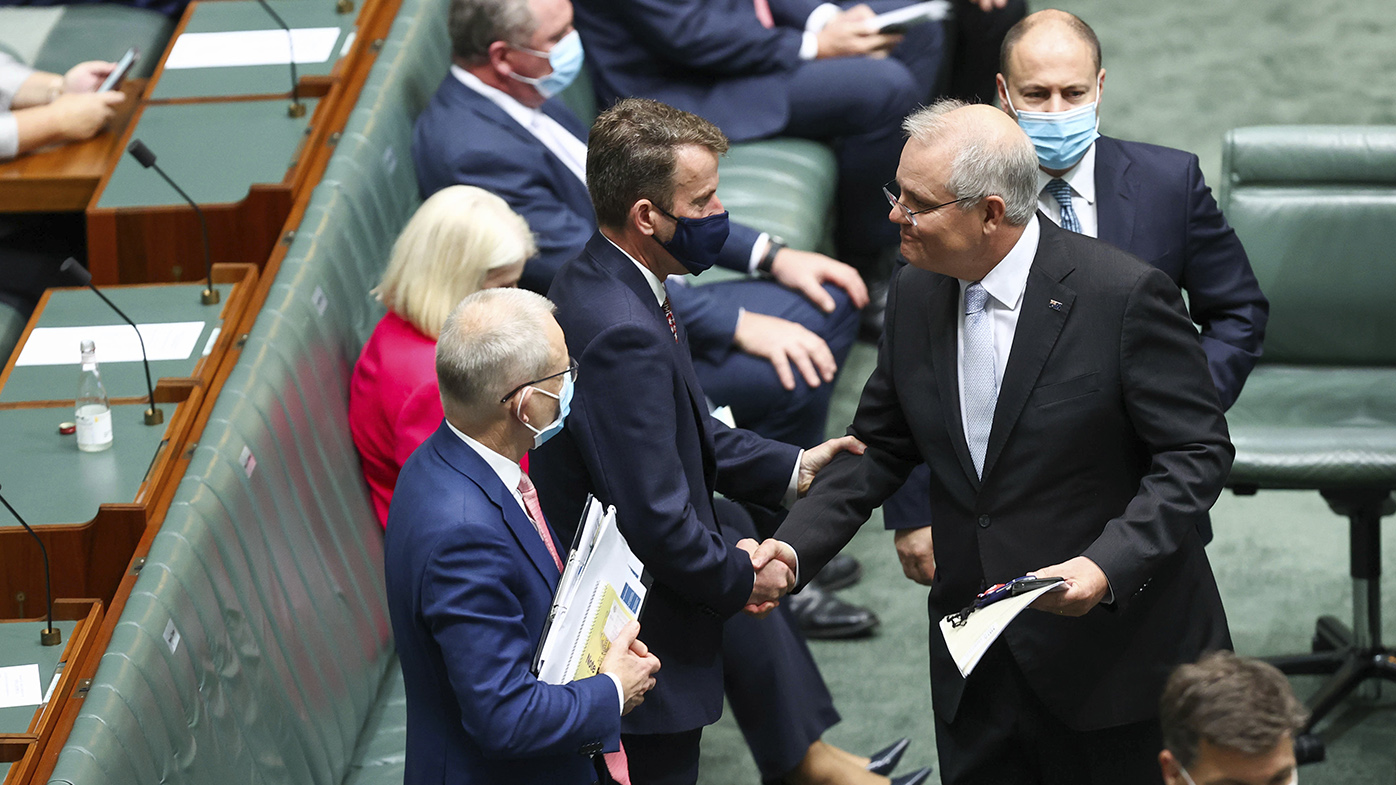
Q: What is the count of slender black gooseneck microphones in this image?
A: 4